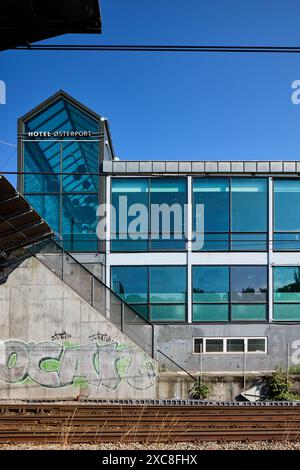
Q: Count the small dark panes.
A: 4